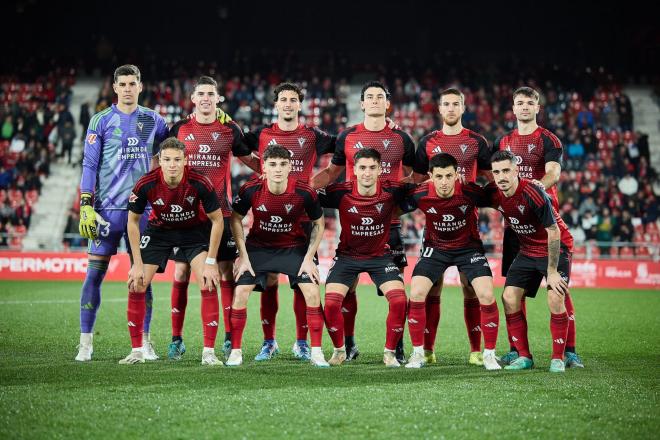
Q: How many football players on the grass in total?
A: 11